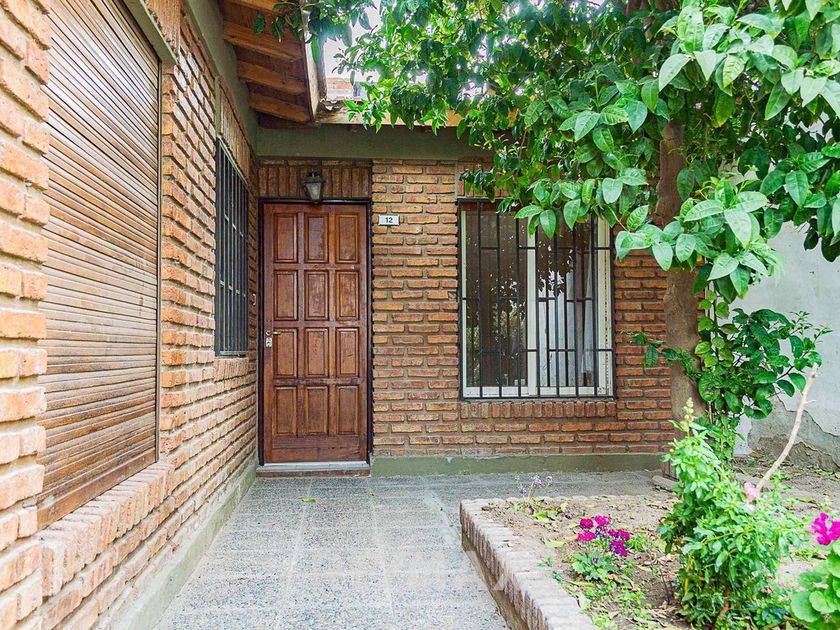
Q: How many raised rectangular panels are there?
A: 12